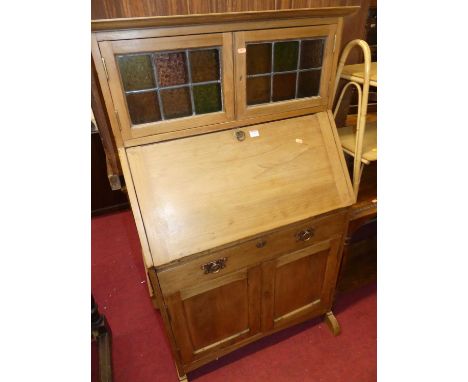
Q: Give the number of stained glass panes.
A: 12